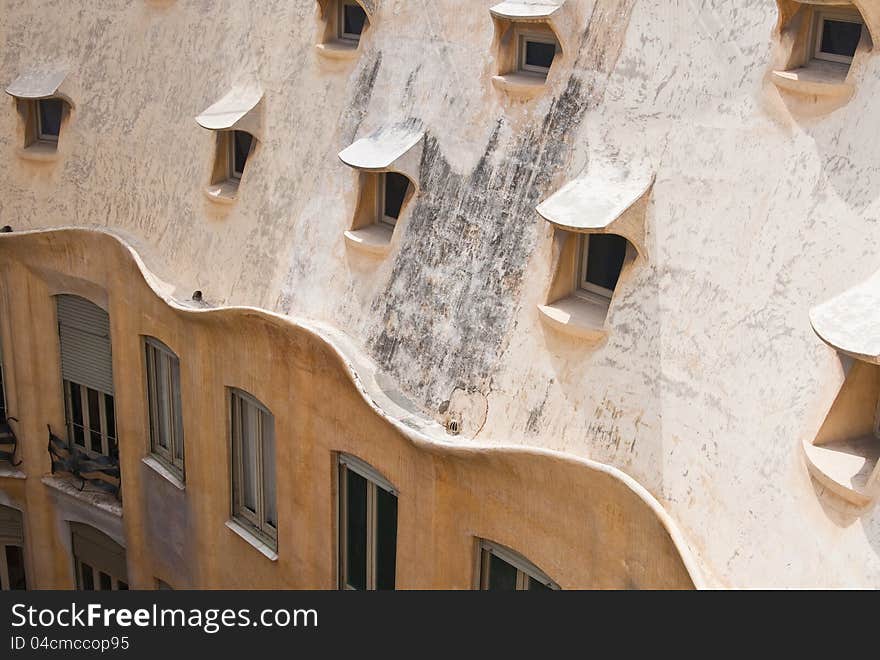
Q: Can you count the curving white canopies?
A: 6